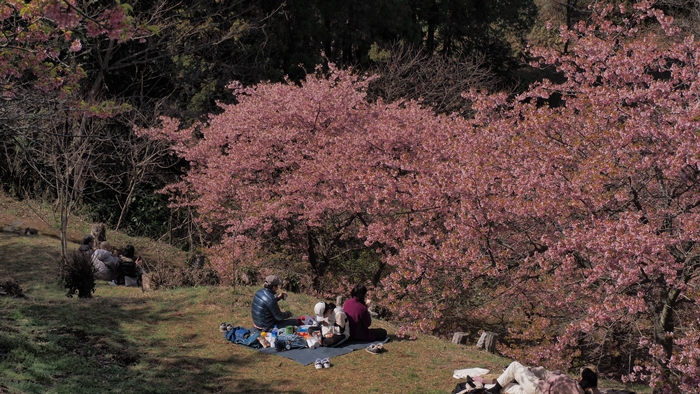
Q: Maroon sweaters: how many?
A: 1